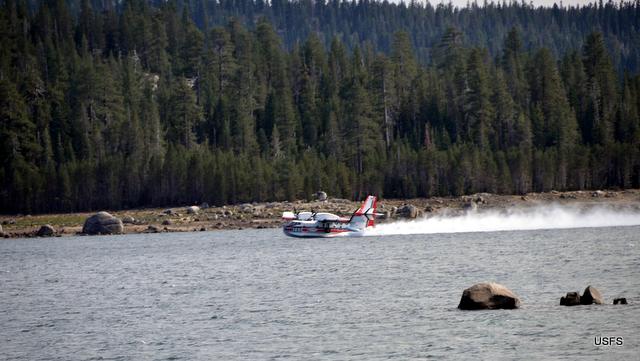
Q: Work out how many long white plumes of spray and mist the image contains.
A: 1